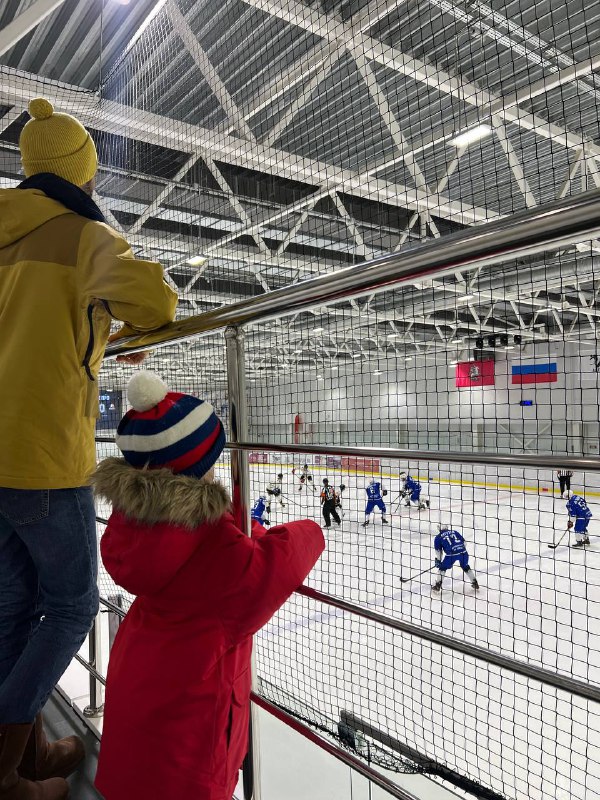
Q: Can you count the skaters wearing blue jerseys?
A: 5